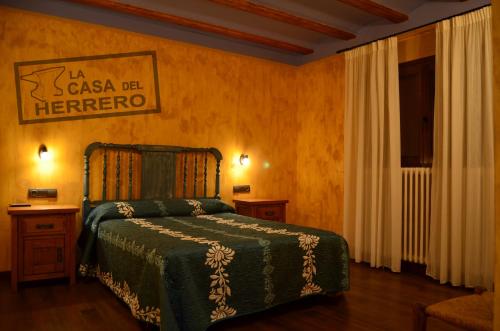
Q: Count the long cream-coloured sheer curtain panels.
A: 2